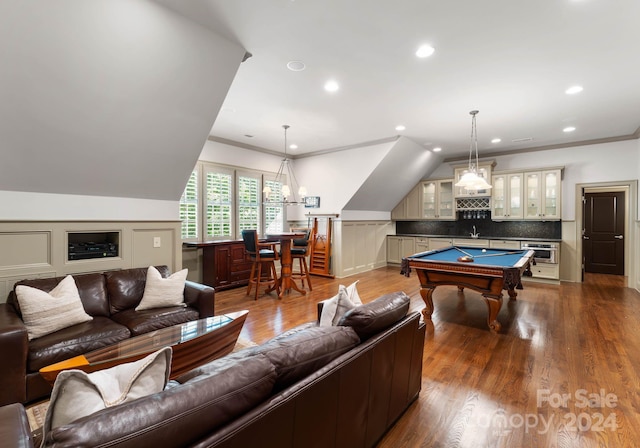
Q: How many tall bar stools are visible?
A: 2